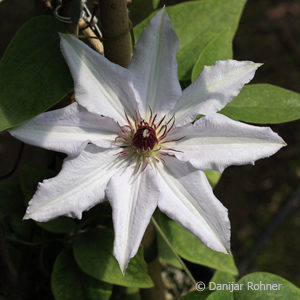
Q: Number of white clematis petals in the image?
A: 8